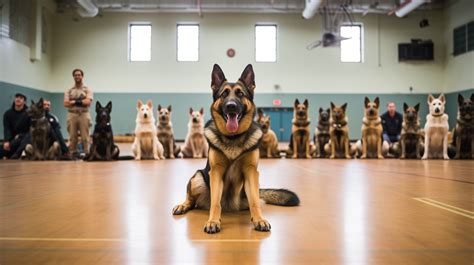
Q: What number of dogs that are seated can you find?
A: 14